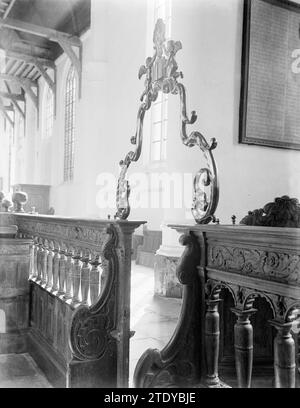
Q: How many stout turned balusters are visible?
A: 3